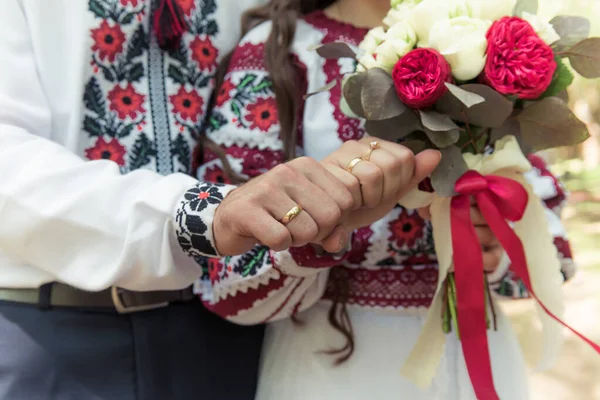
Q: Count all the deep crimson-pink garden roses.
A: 2